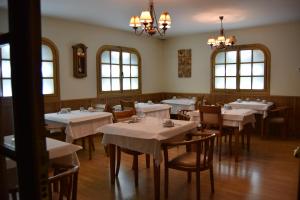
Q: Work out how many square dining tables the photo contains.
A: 7